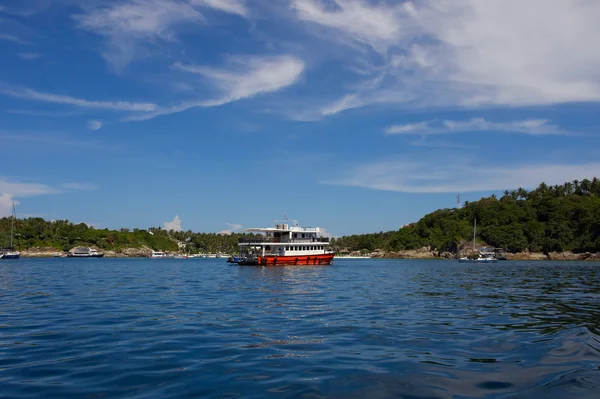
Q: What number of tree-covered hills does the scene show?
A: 2